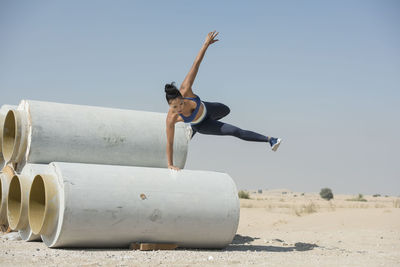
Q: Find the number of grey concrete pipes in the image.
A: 5